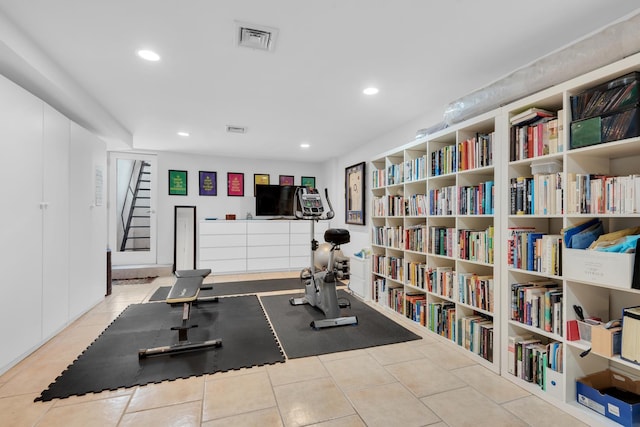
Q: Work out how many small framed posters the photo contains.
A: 6